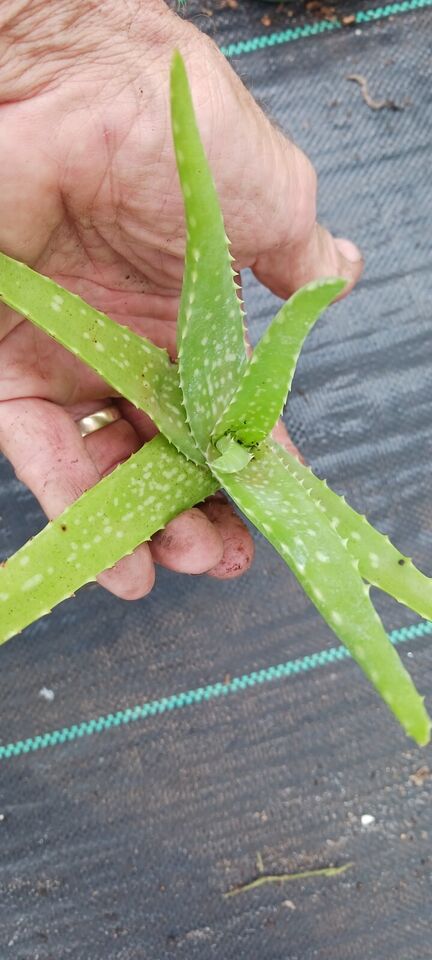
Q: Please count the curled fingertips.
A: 3